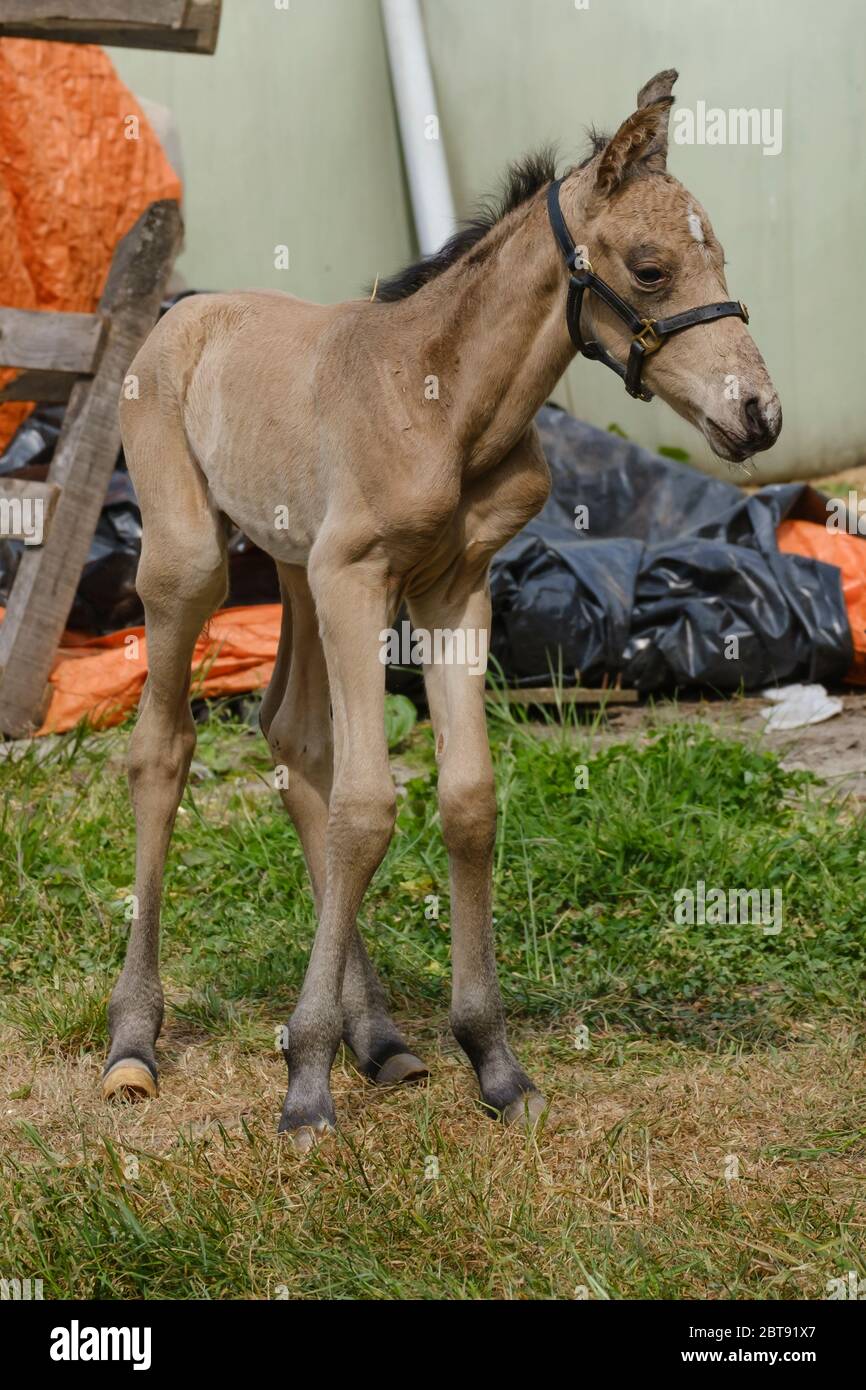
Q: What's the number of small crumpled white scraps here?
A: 1